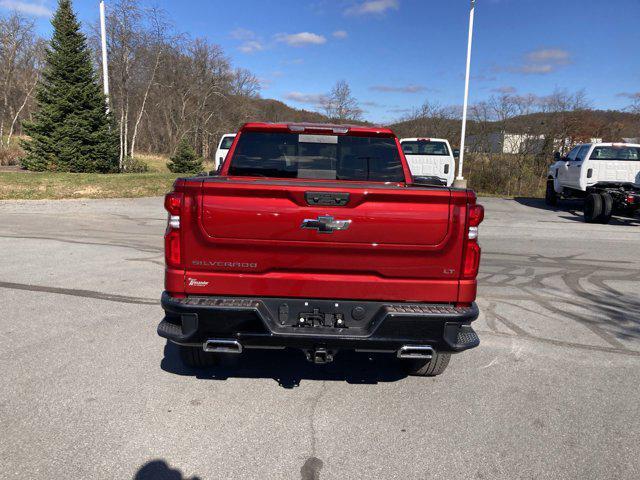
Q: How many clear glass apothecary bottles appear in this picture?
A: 0